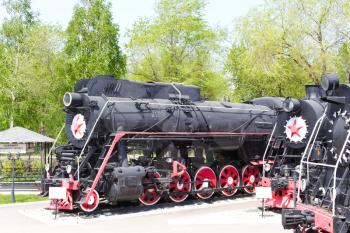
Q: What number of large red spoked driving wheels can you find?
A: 5